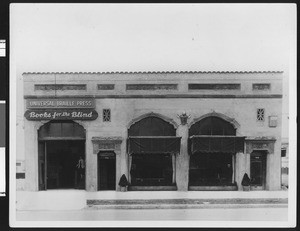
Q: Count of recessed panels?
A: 5